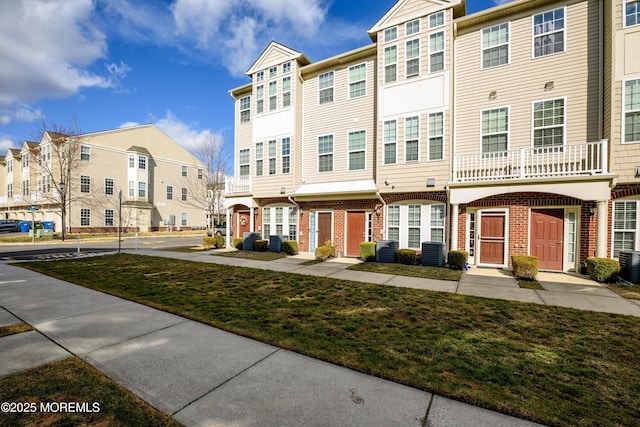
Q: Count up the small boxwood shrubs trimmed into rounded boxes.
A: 11